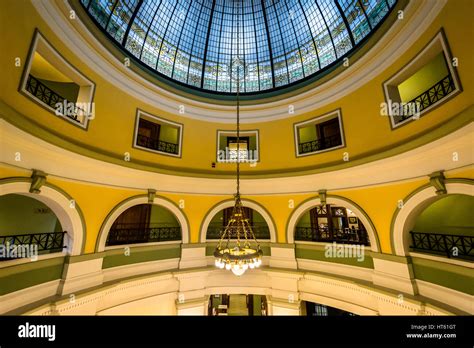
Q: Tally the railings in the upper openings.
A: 5